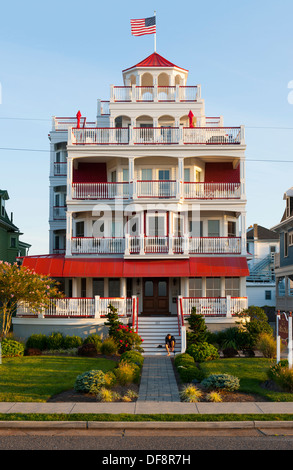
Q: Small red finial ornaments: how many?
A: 2